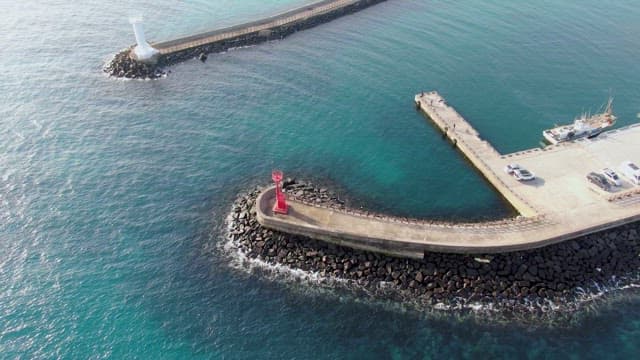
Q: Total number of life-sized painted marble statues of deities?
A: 0